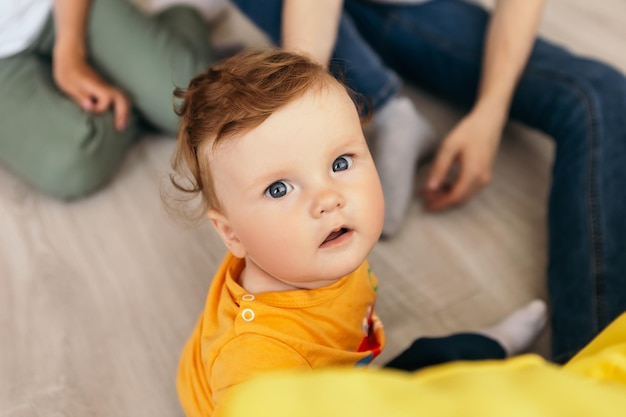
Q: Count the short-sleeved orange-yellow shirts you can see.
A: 1